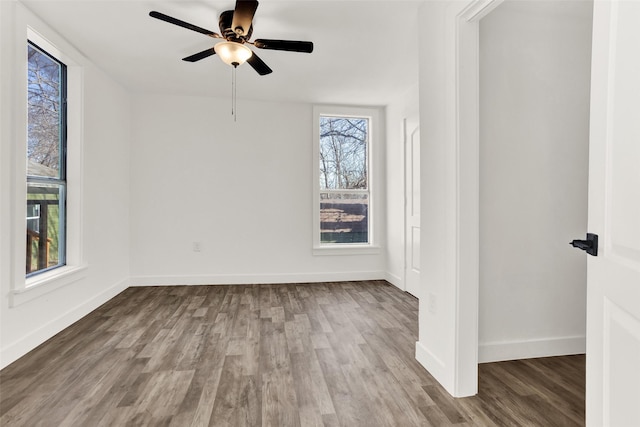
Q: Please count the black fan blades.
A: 5